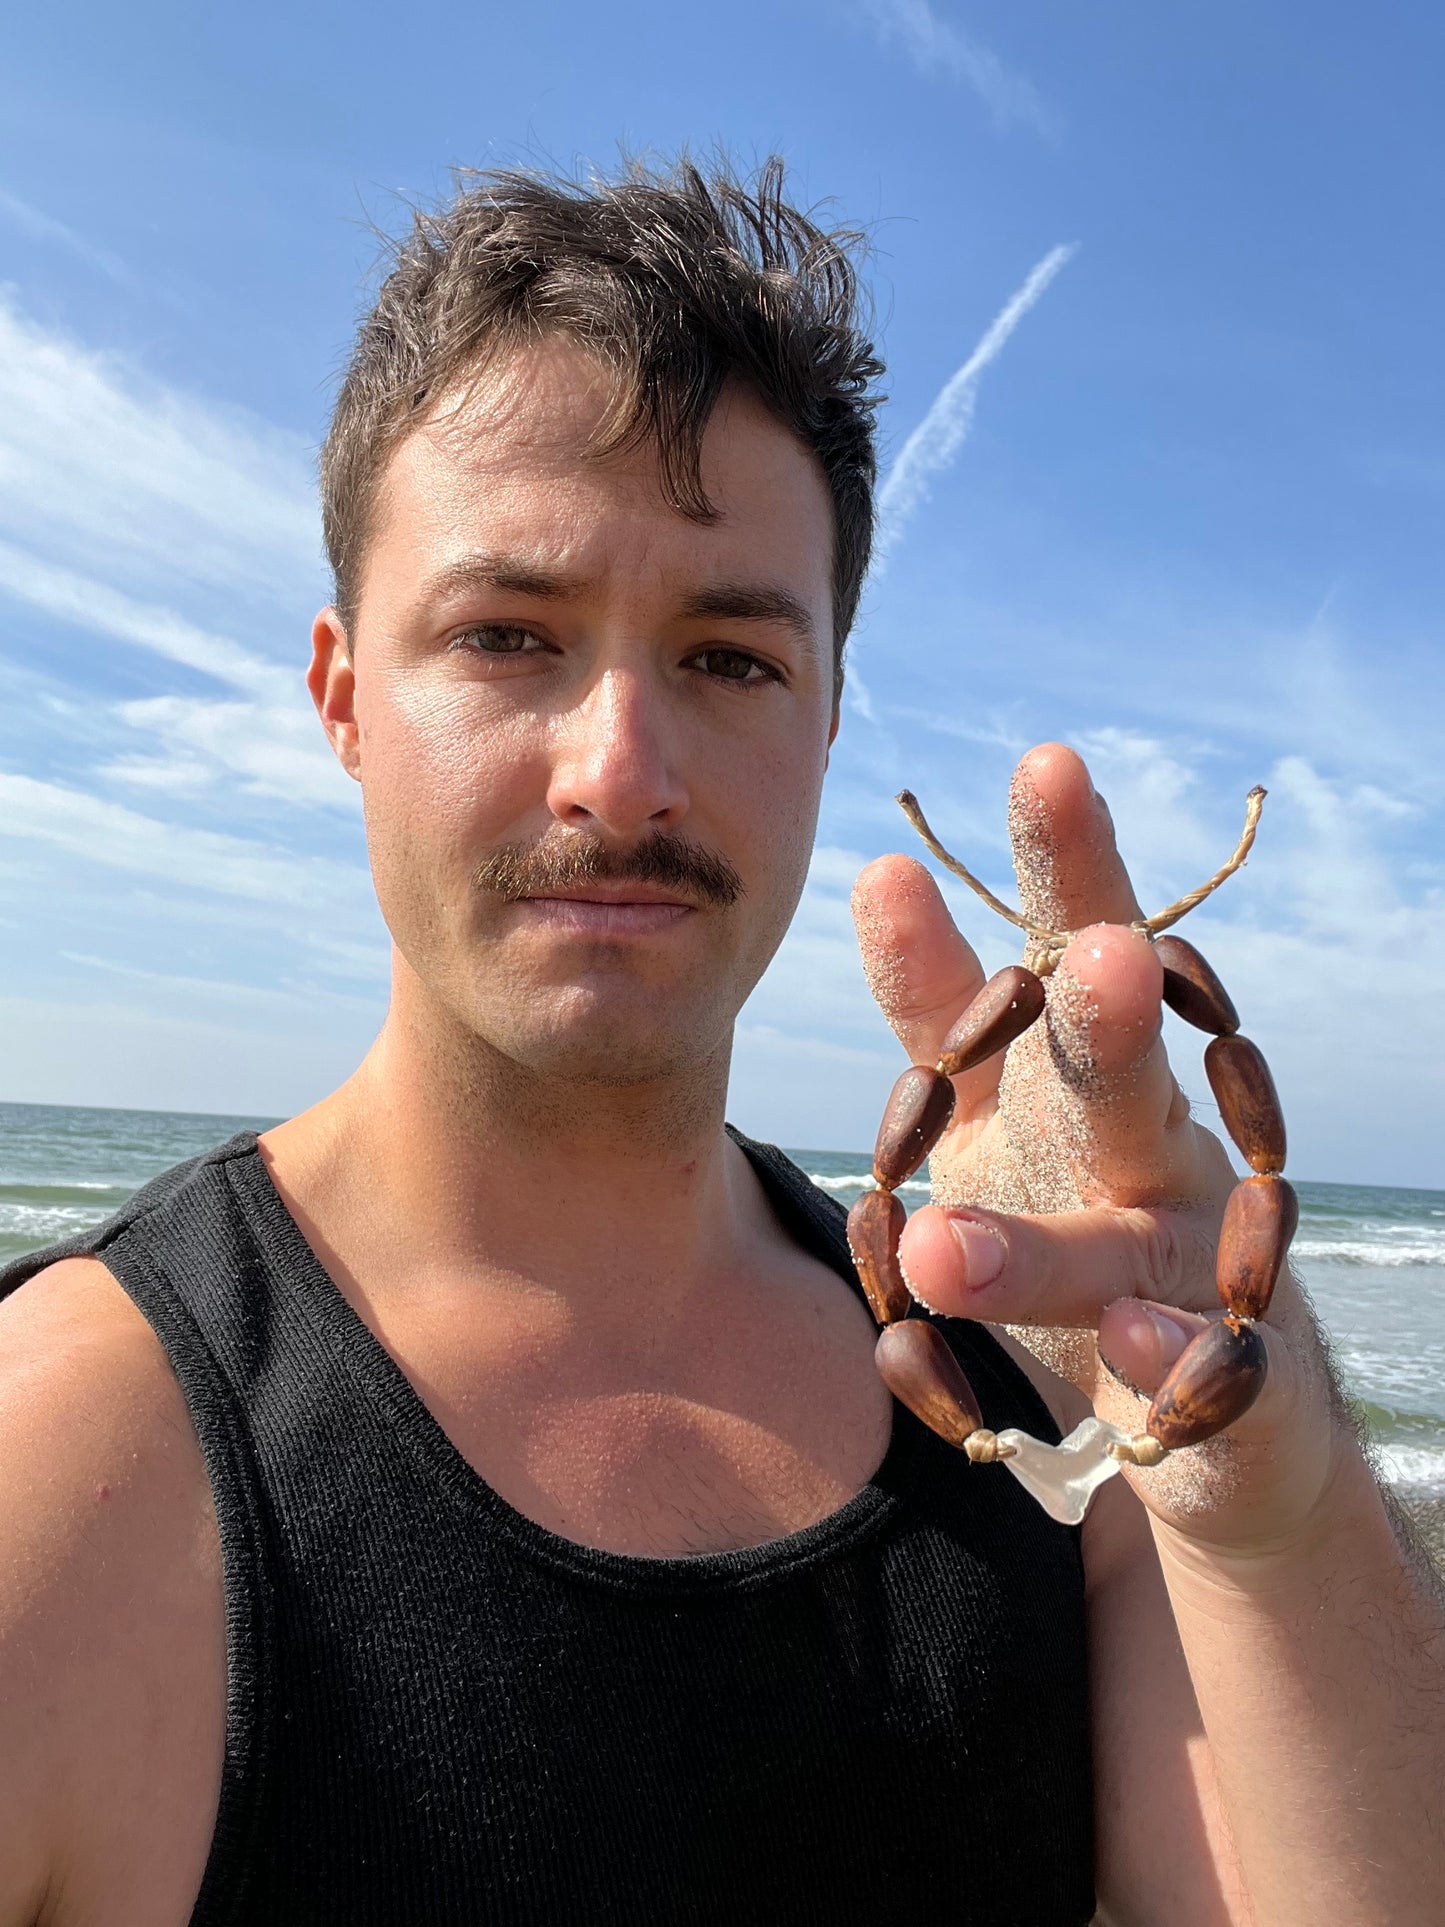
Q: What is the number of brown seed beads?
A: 8